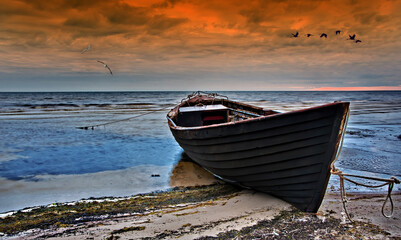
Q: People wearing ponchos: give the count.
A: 0